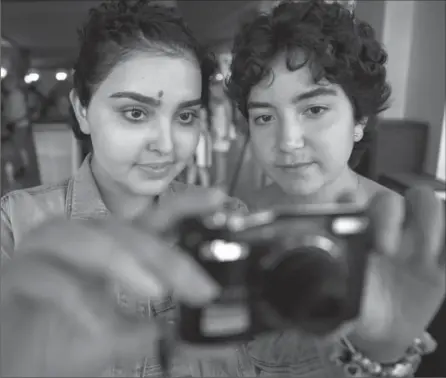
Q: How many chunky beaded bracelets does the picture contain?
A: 1